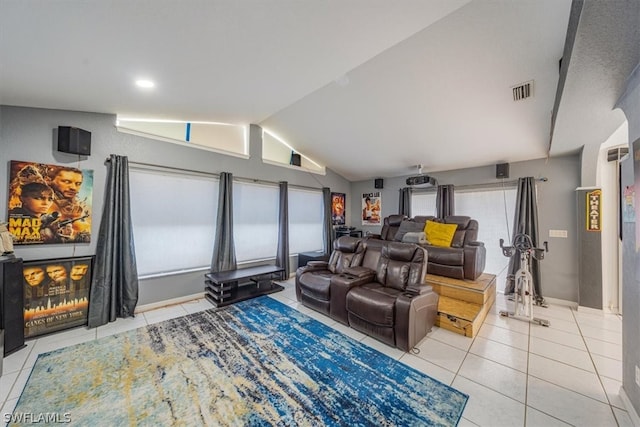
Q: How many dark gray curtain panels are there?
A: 7